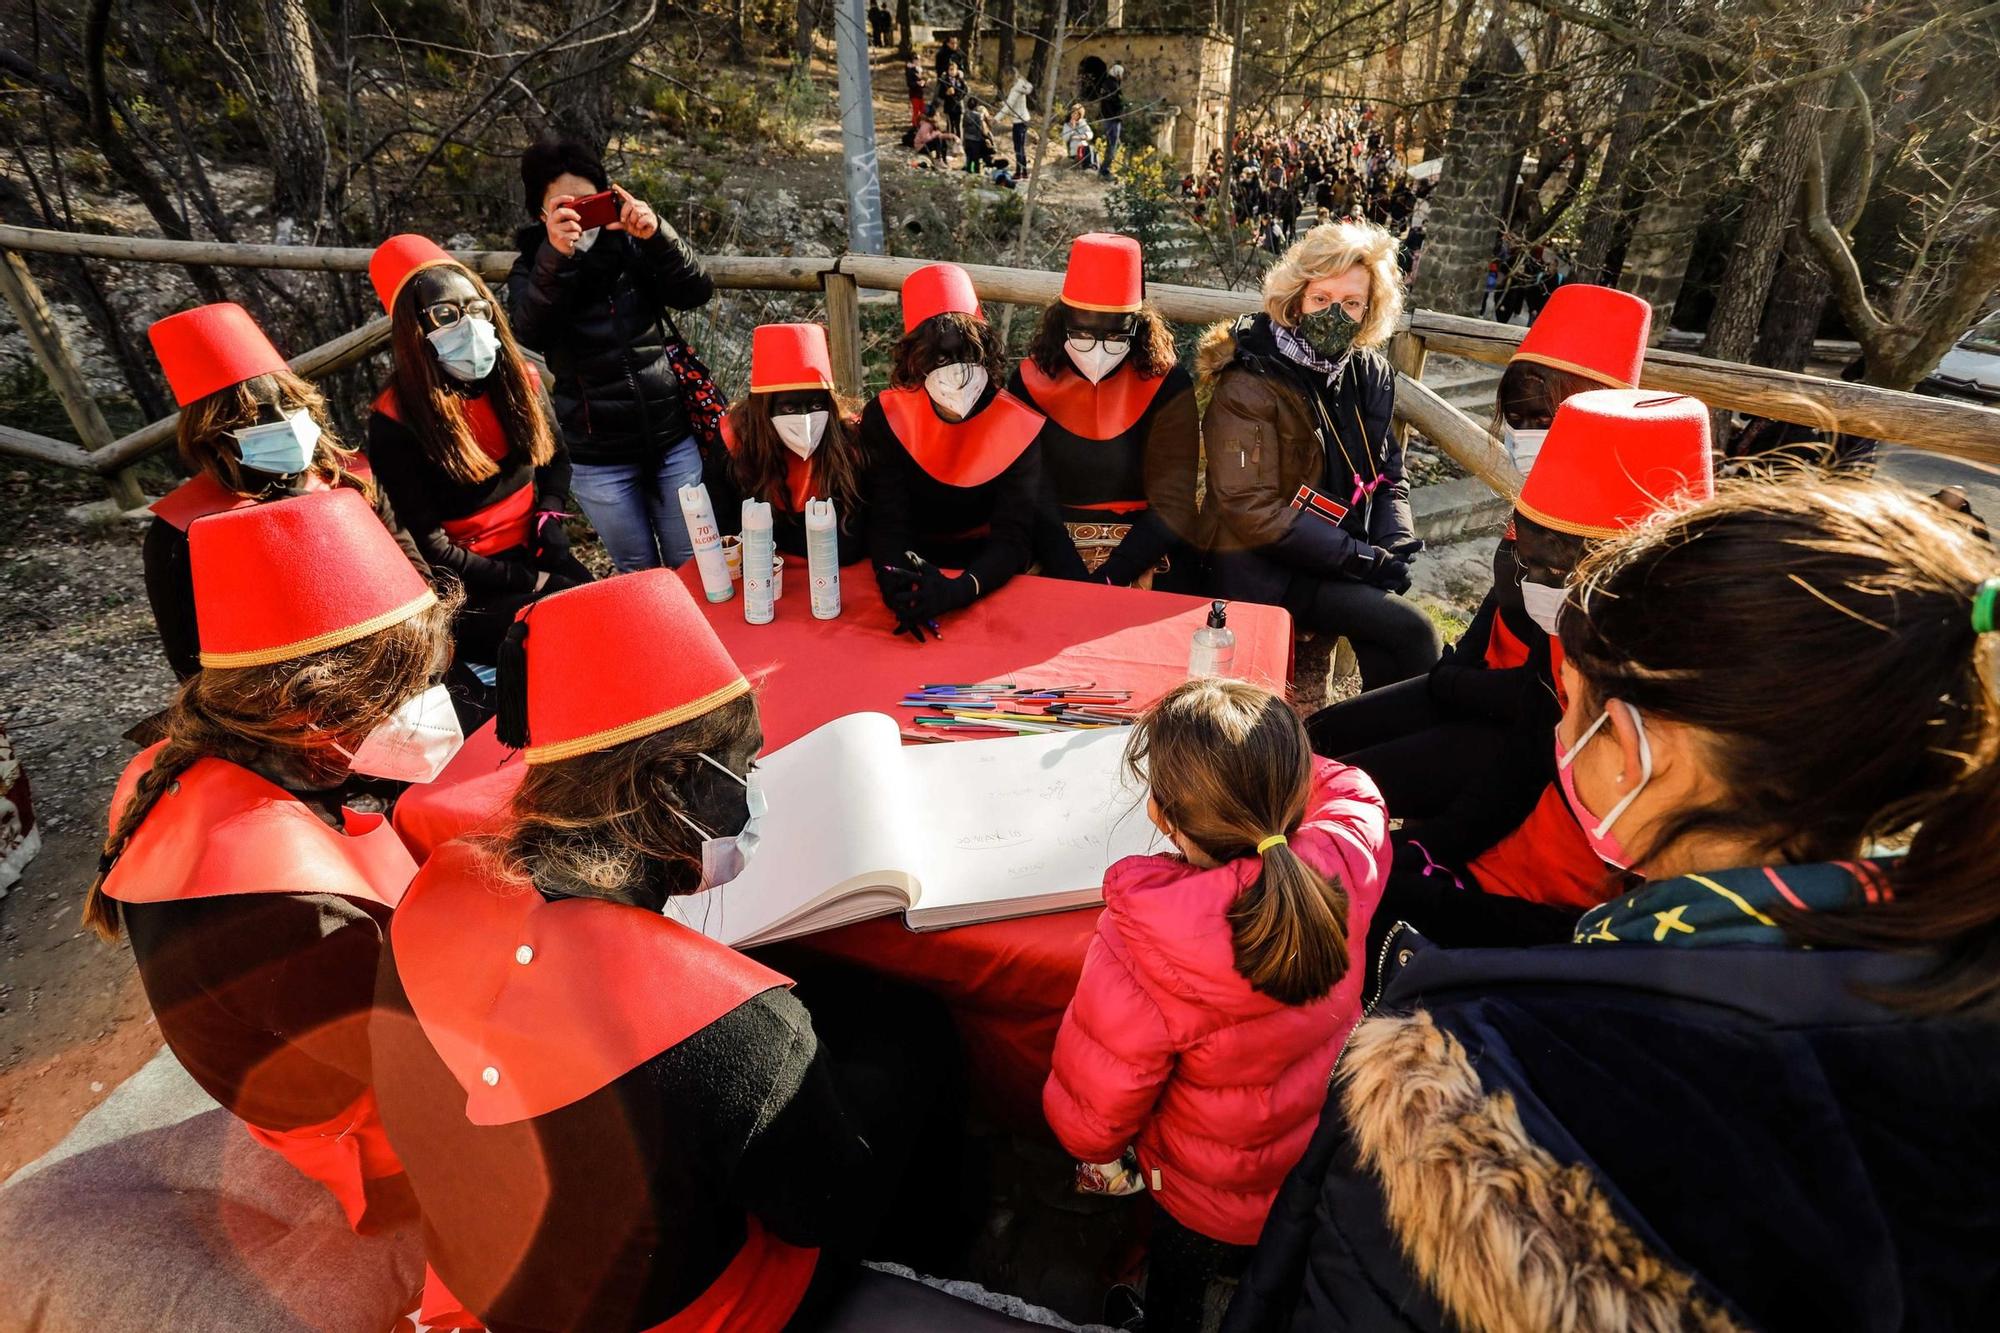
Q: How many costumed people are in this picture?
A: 9